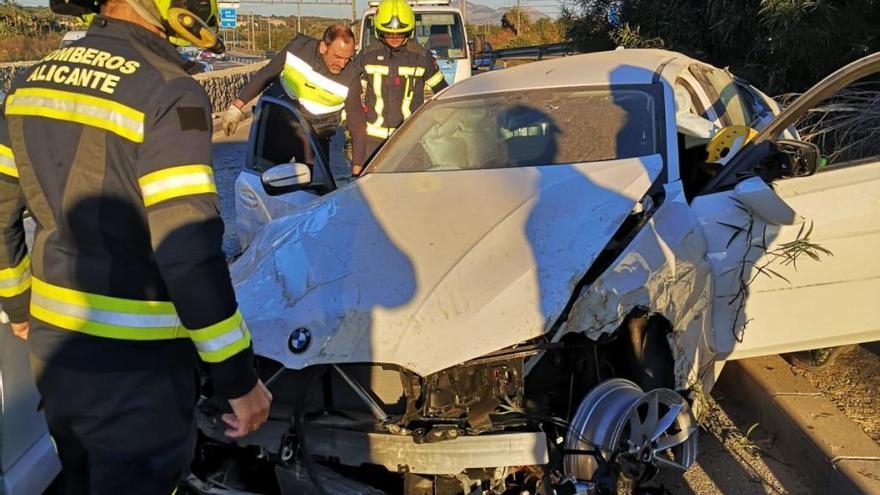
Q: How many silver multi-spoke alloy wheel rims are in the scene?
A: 1